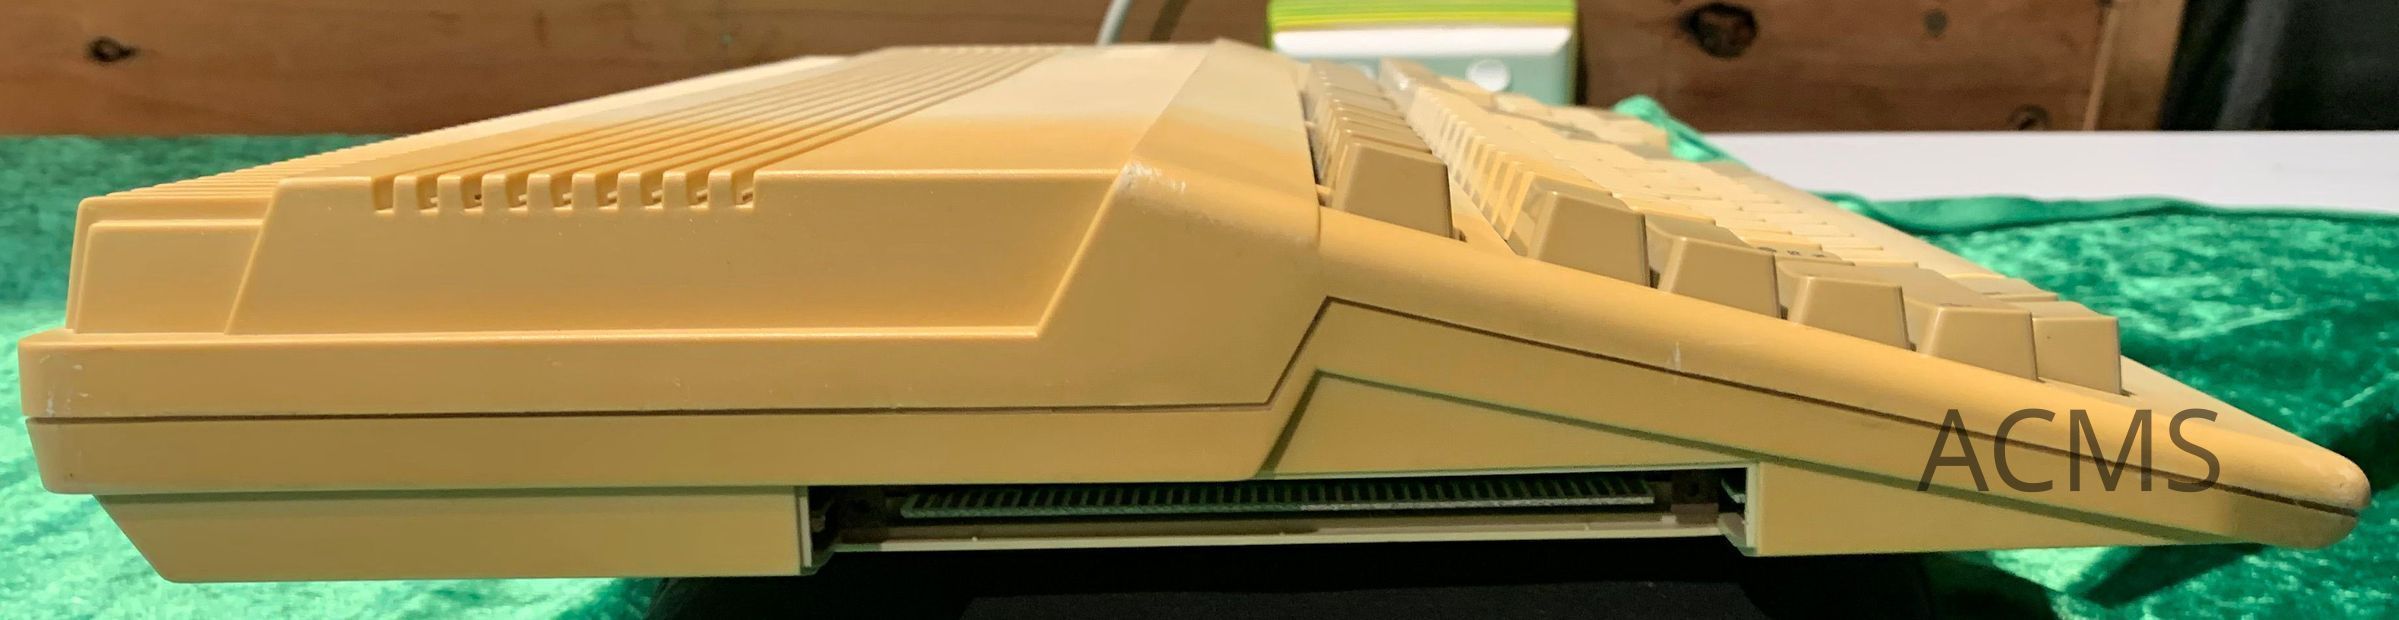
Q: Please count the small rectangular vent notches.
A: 9